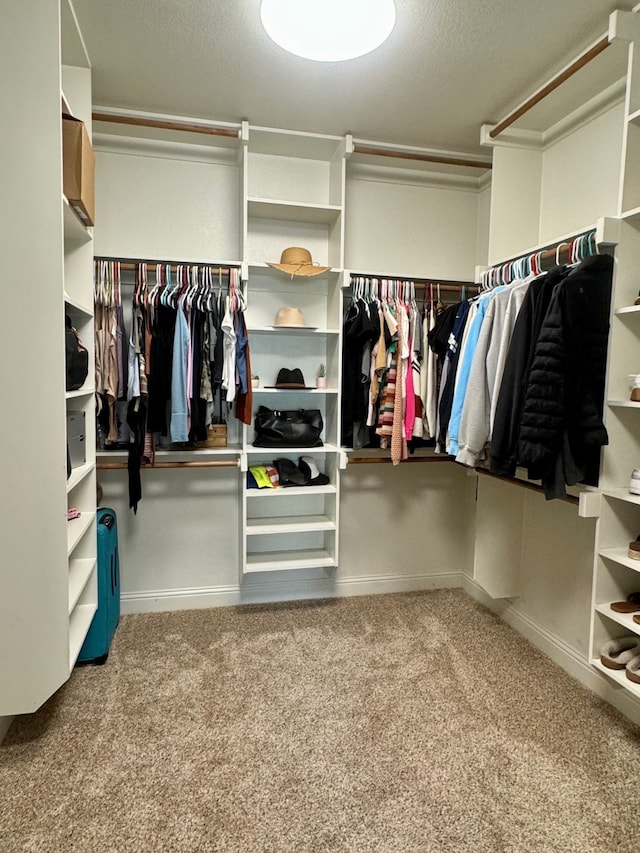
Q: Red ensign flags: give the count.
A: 0